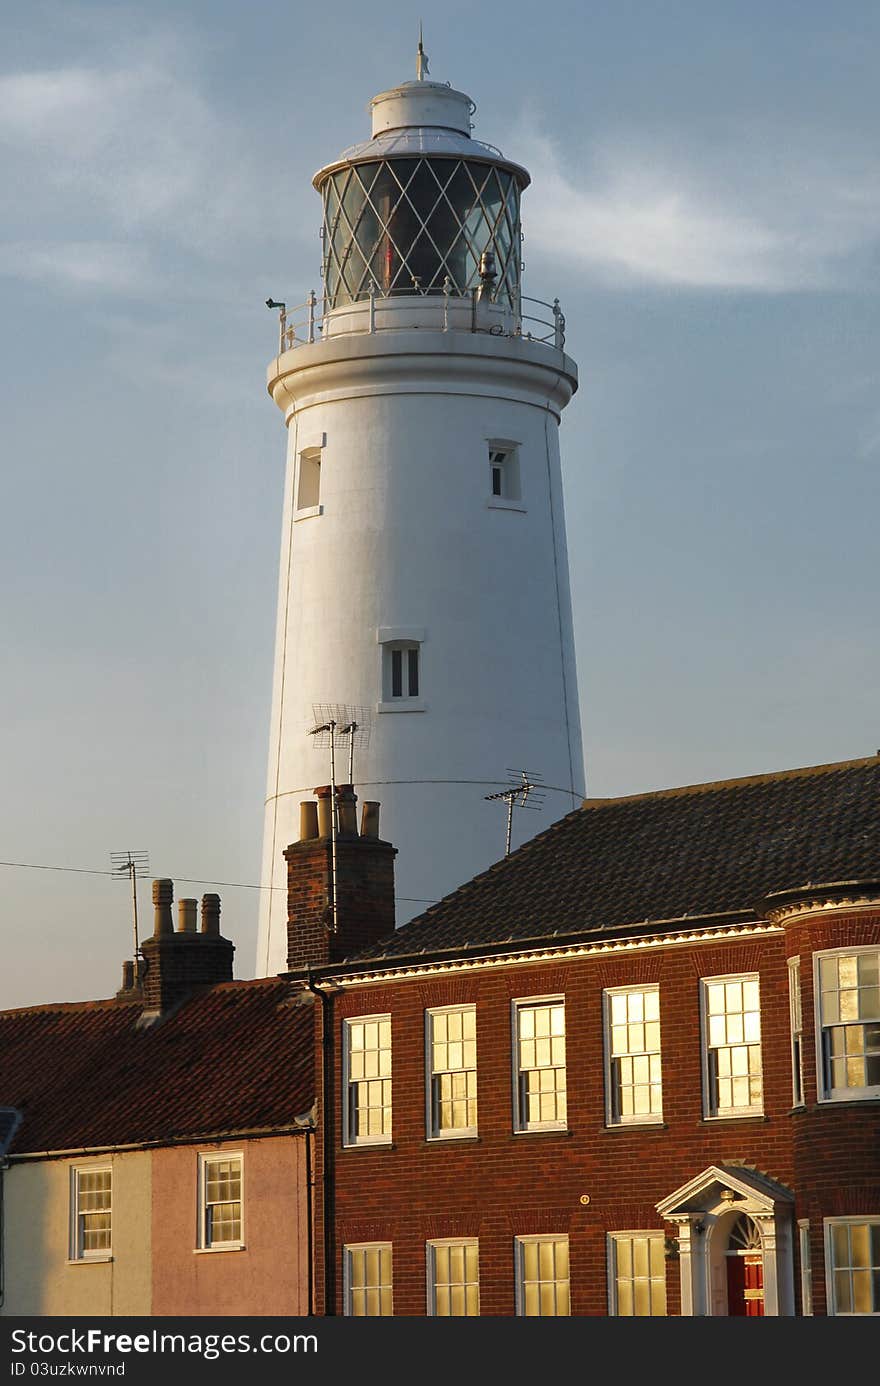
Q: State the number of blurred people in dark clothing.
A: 0